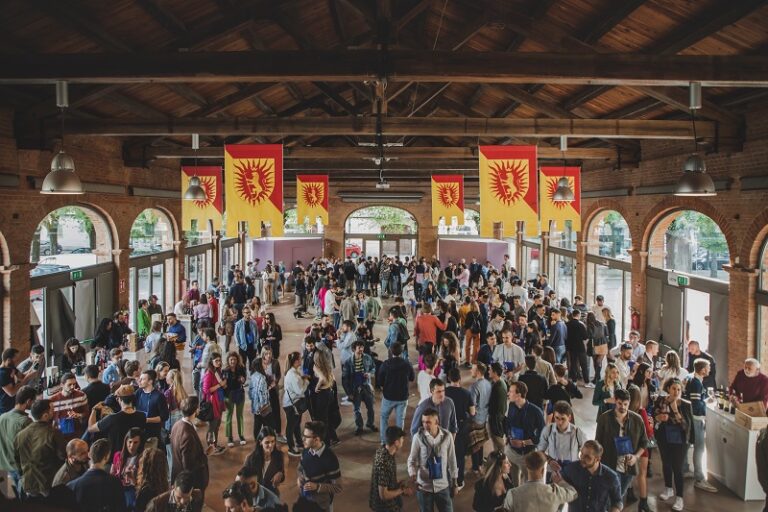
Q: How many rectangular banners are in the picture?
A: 6